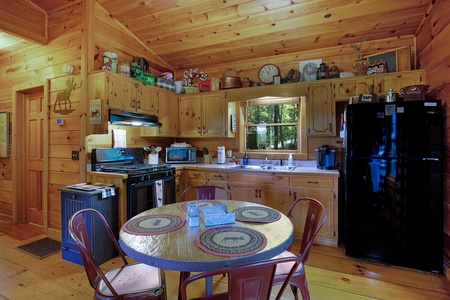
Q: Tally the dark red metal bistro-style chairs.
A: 4